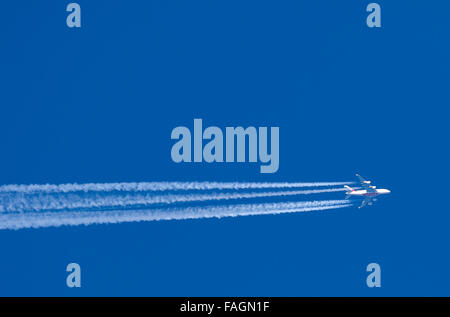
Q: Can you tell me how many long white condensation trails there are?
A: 4